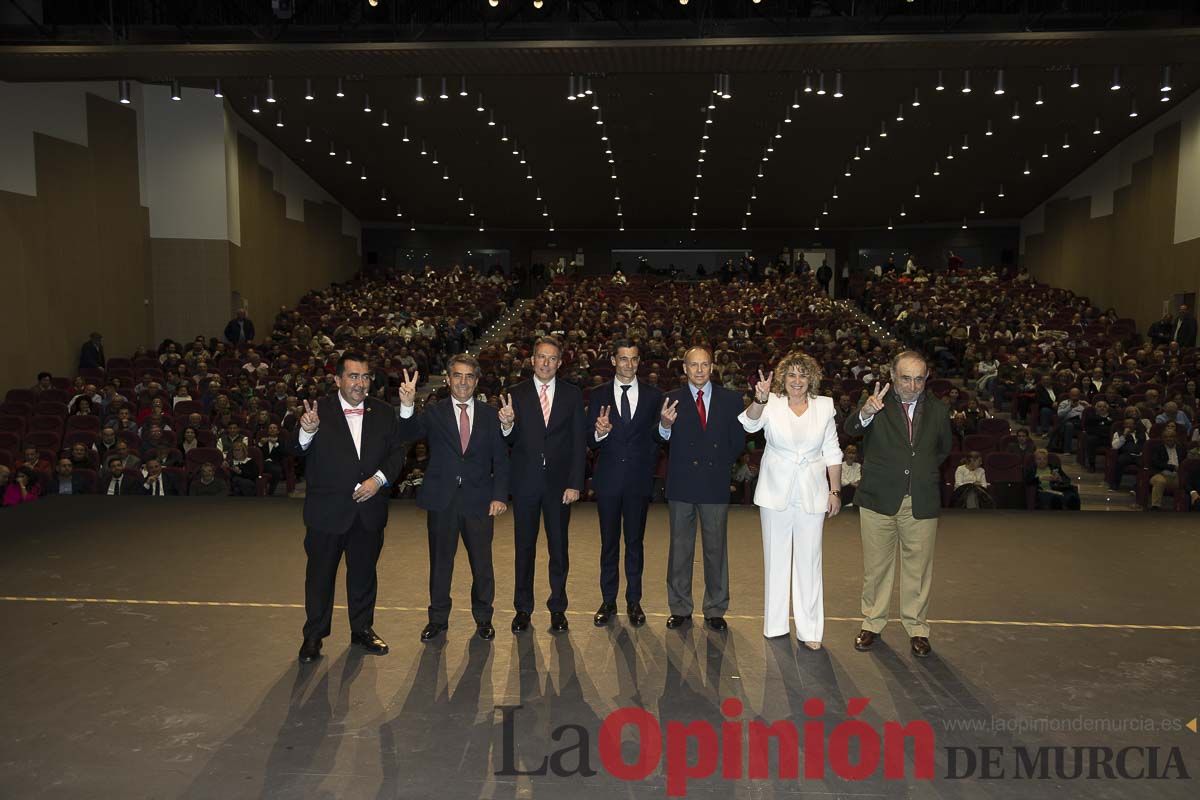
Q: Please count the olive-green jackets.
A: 1